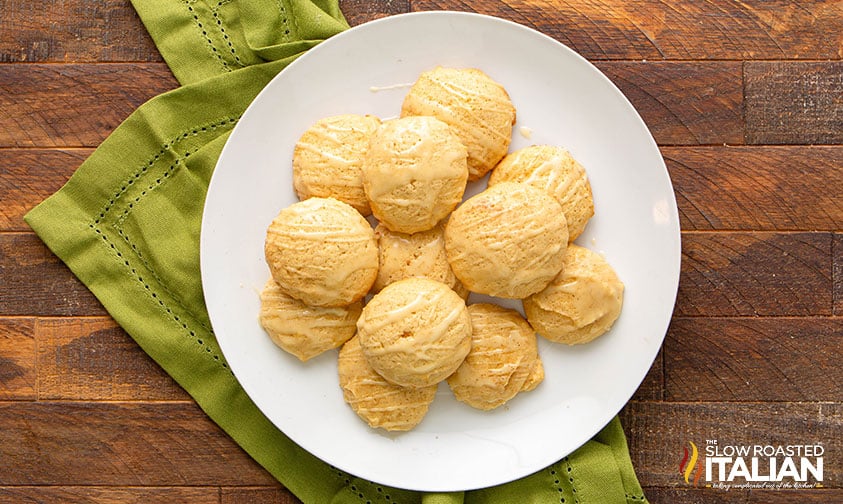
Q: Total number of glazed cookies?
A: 12